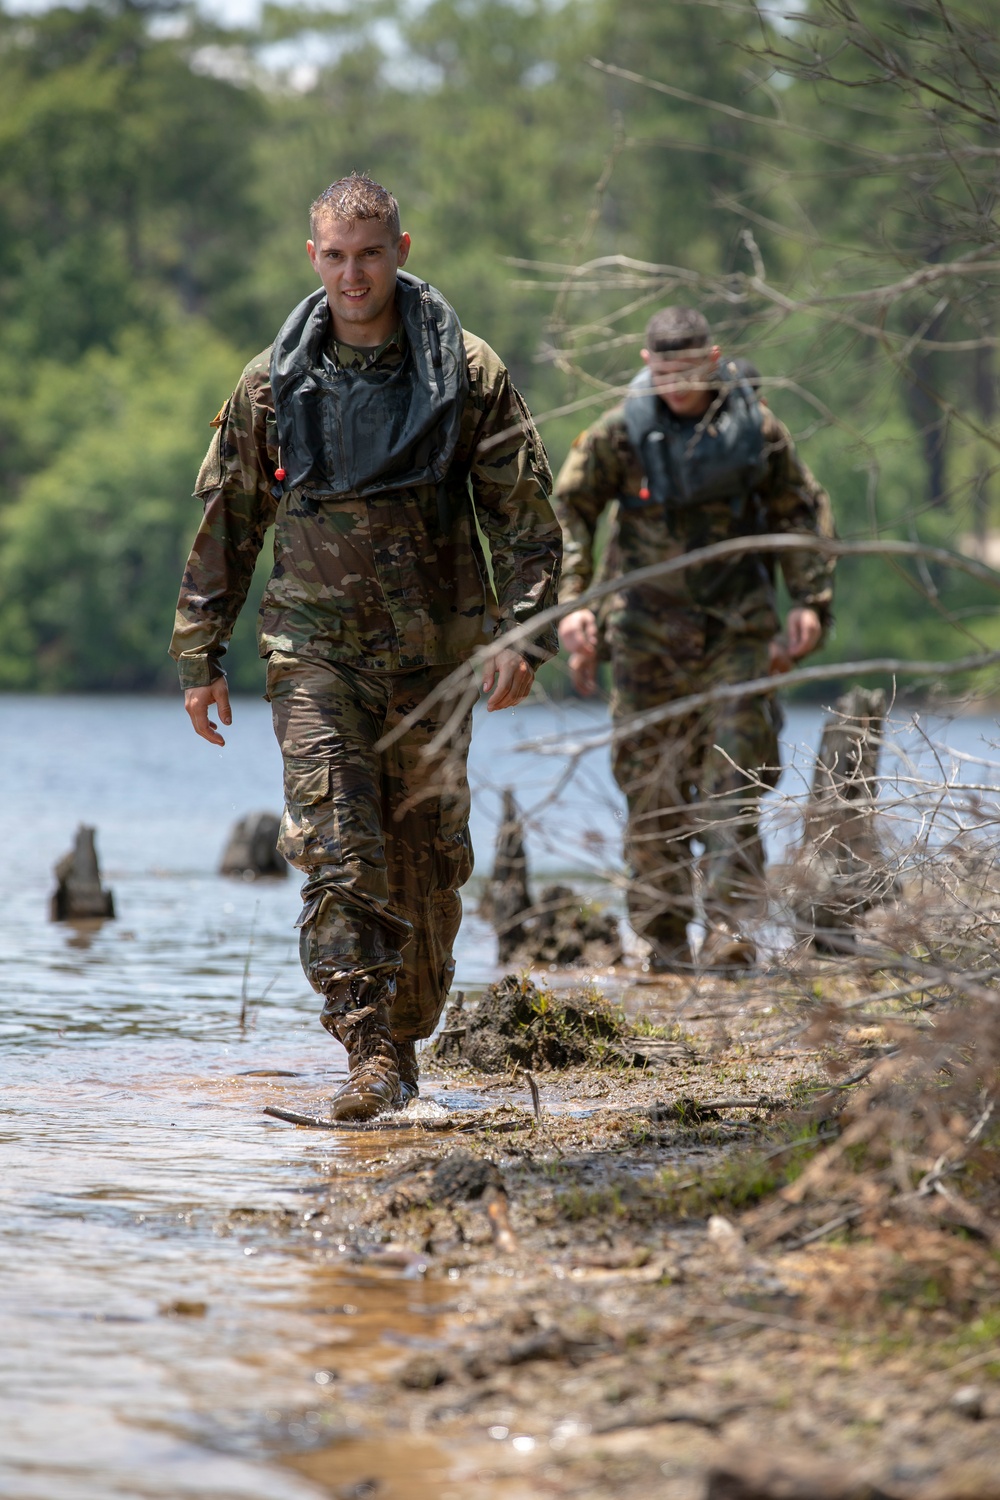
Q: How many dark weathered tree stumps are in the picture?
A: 4